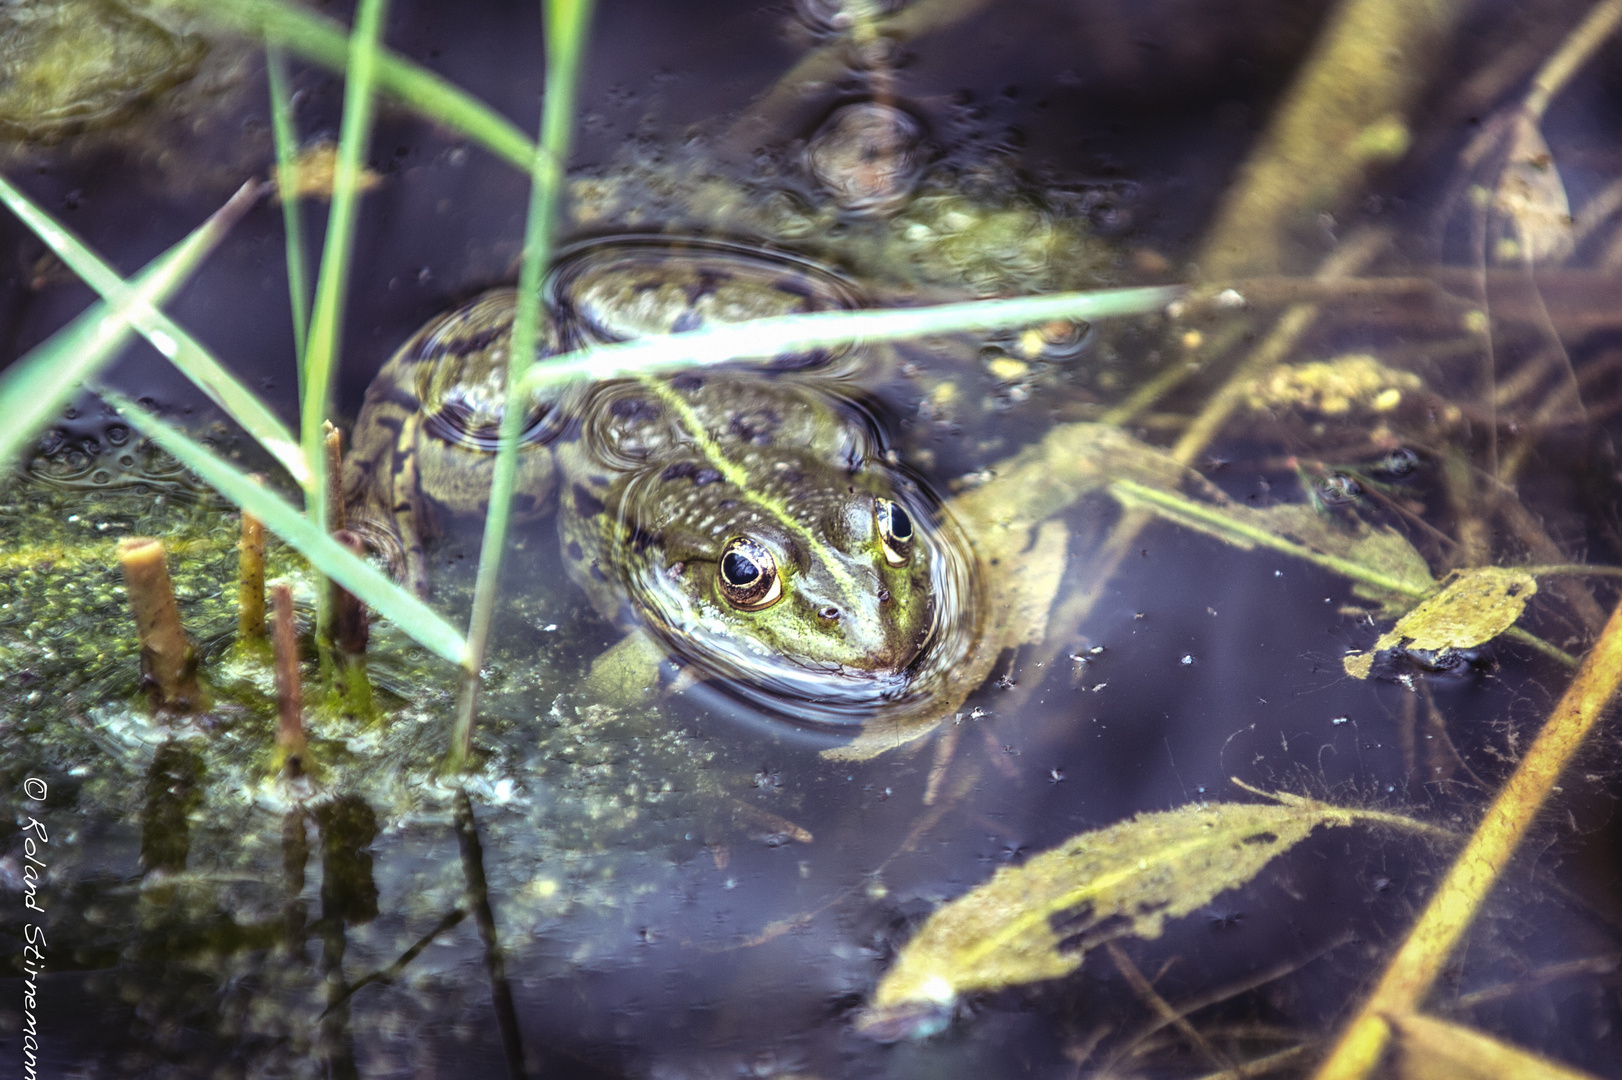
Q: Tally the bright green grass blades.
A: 8